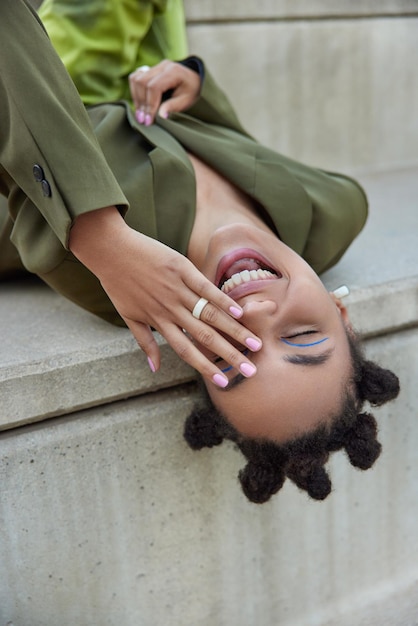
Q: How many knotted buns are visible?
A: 5